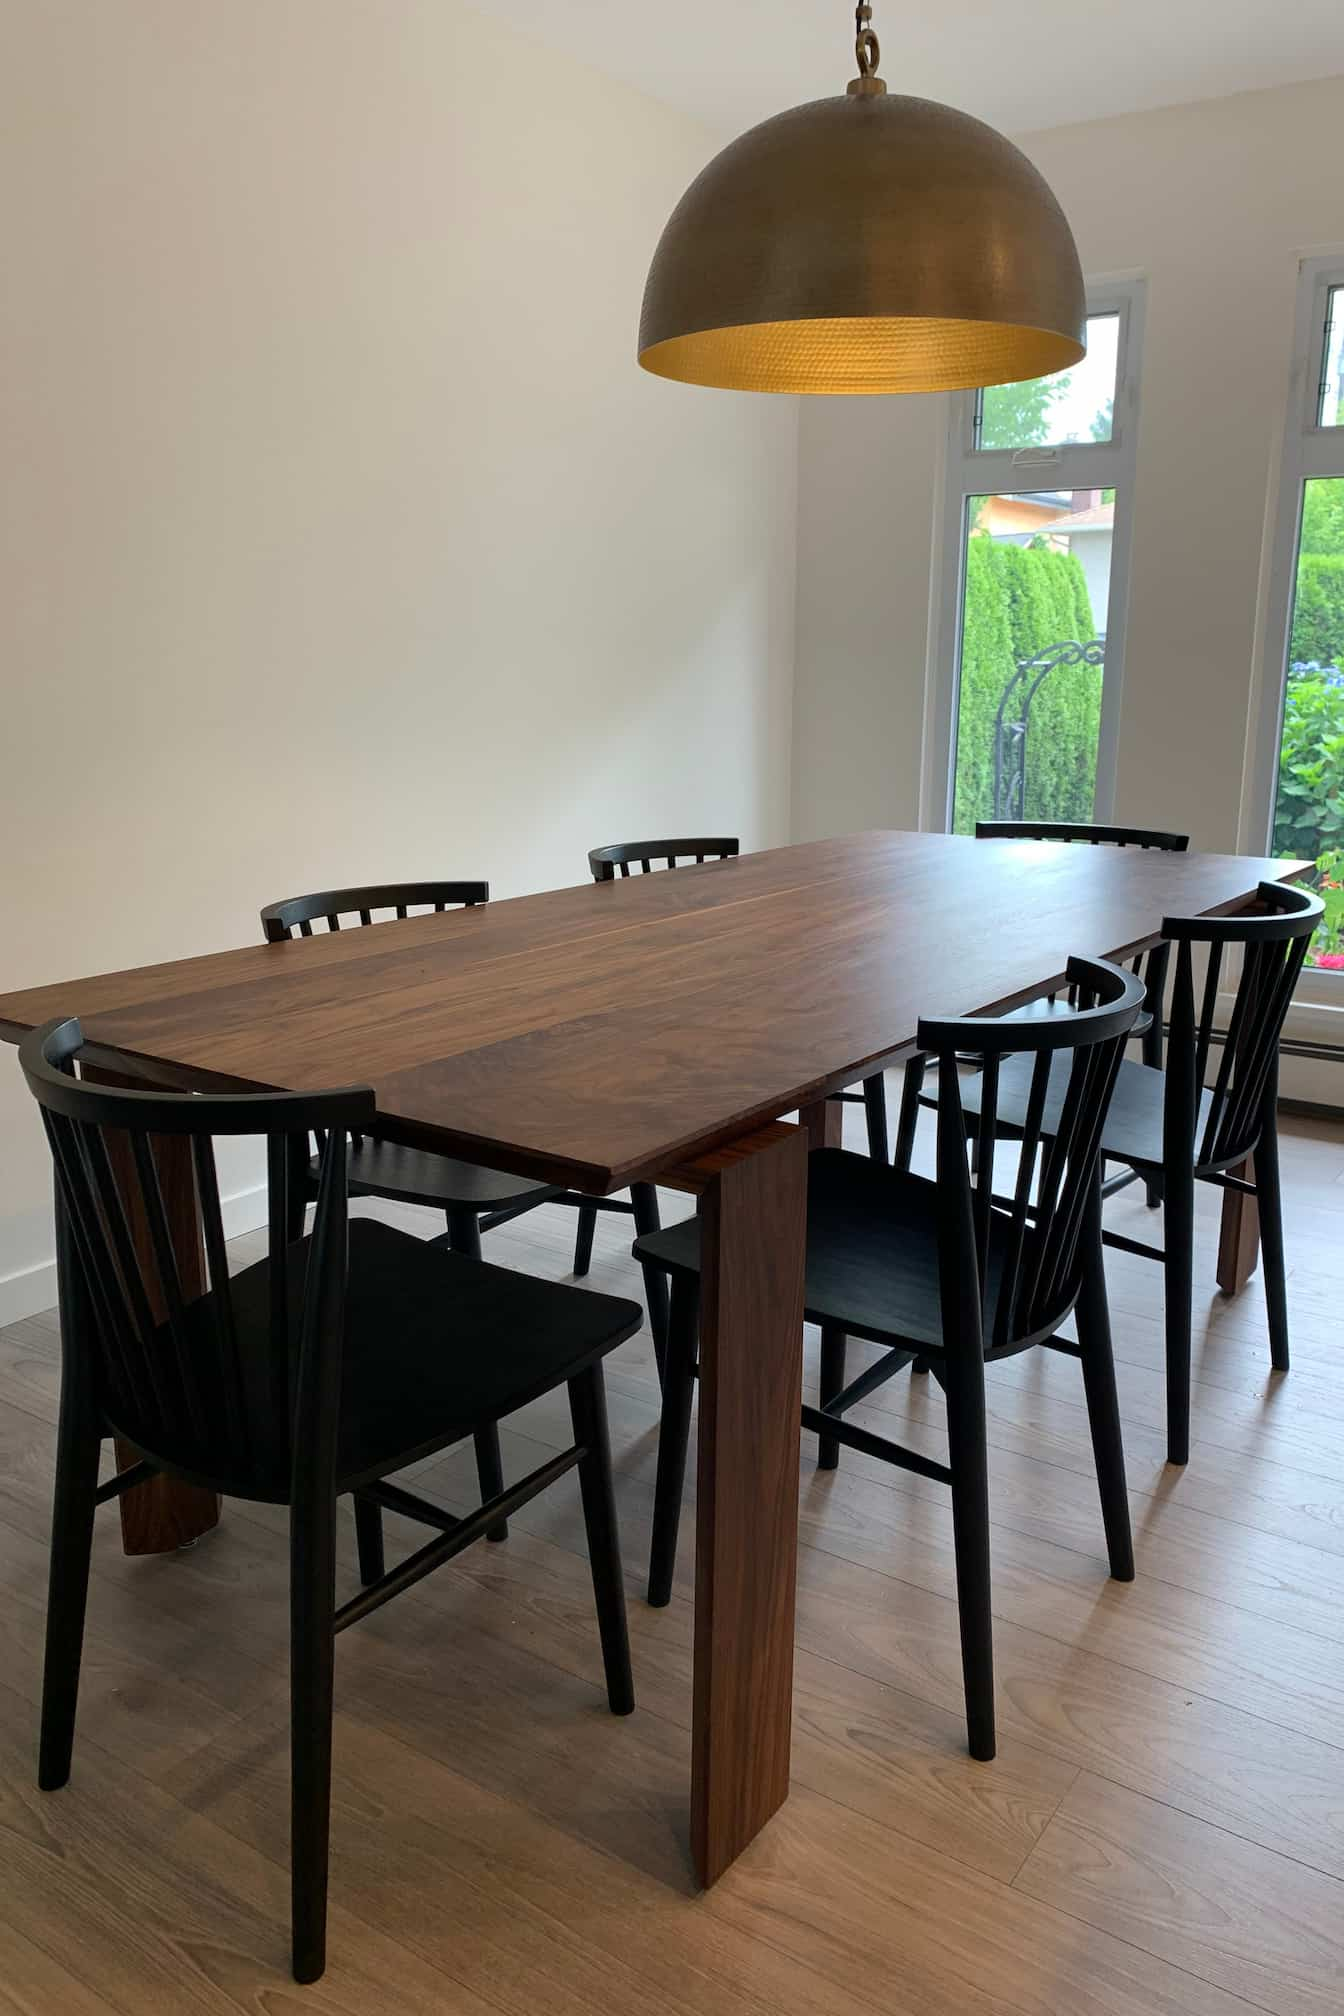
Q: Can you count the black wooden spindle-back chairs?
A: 6